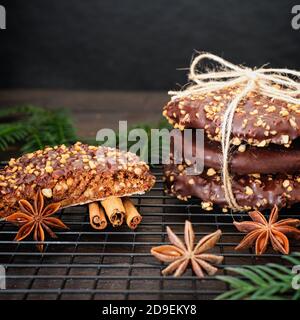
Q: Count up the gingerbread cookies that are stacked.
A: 3